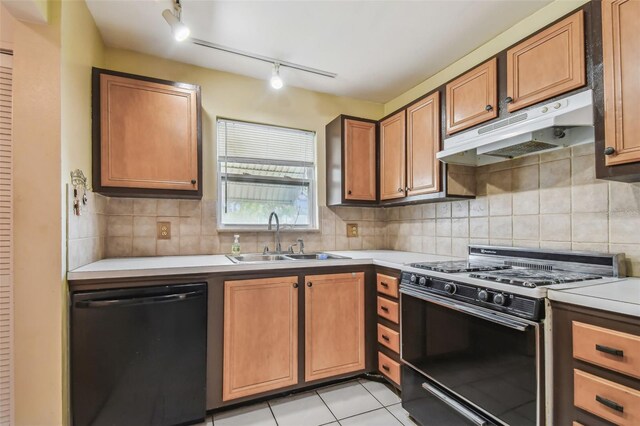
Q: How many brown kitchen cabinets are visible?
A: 9